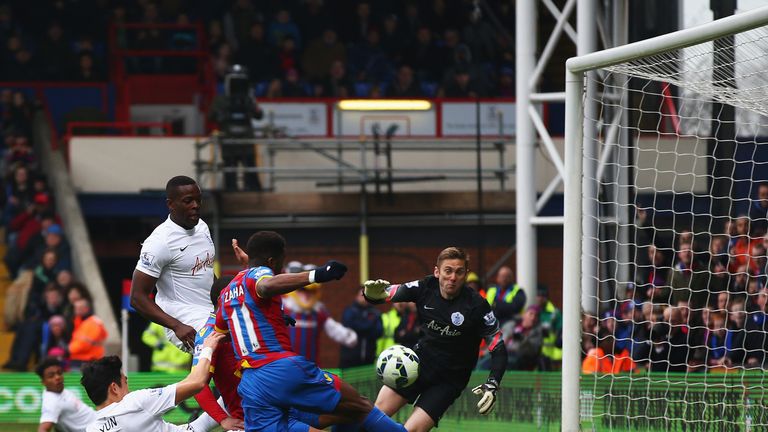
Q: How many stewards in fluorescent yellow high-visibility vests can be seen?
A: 4